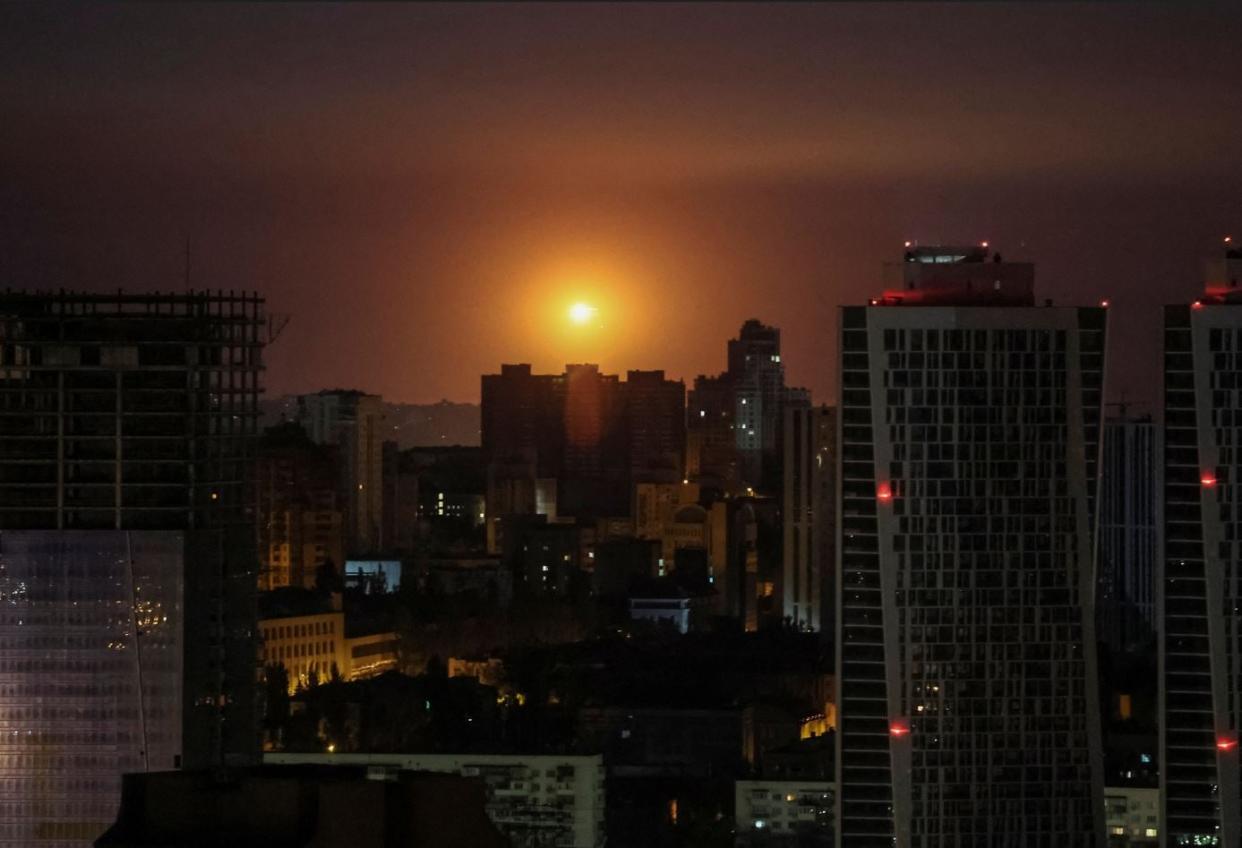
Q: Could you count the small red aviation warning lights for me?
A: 10